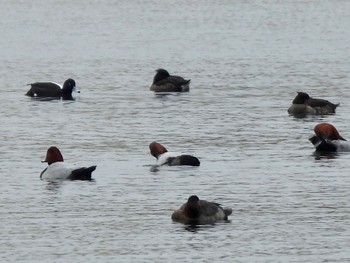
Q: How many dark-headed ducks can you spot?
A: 4